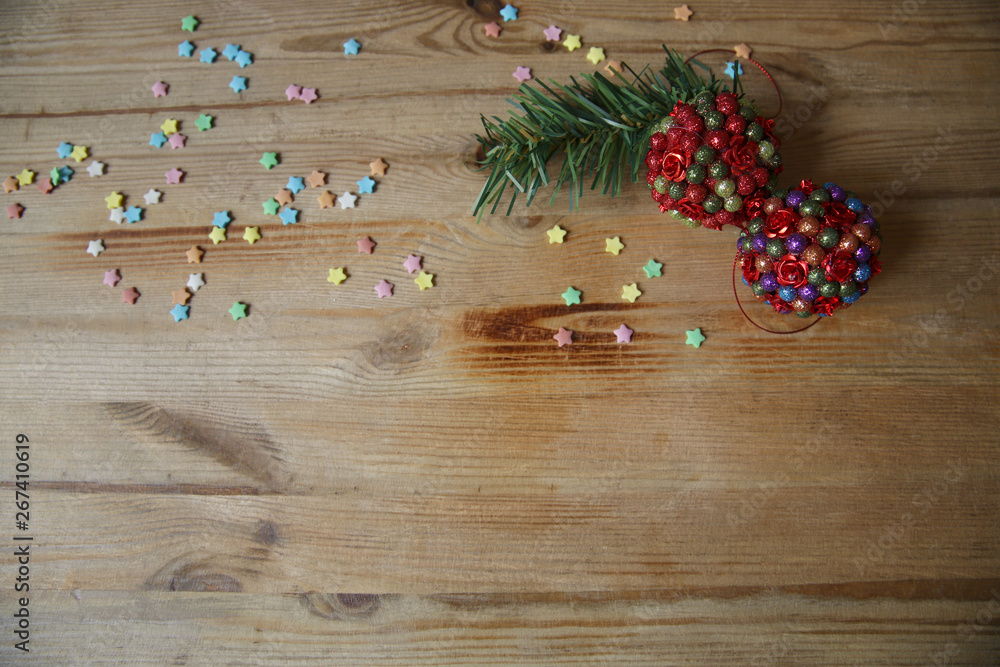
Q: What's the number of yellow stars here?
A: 13